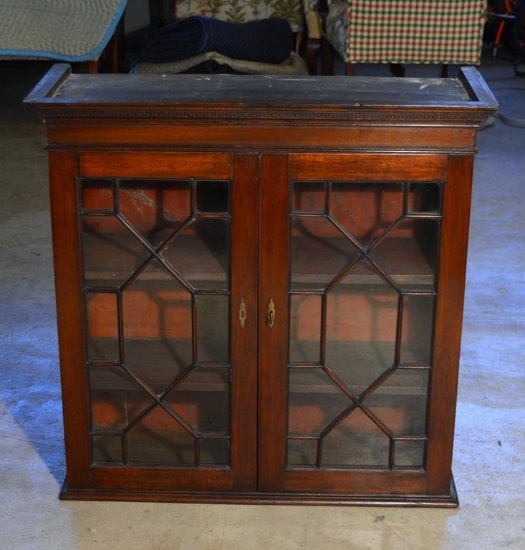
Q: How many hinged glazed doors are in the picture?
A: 2